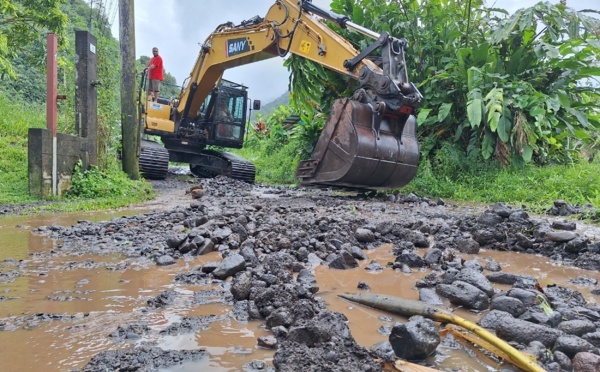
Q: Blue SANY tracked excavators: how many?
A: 0